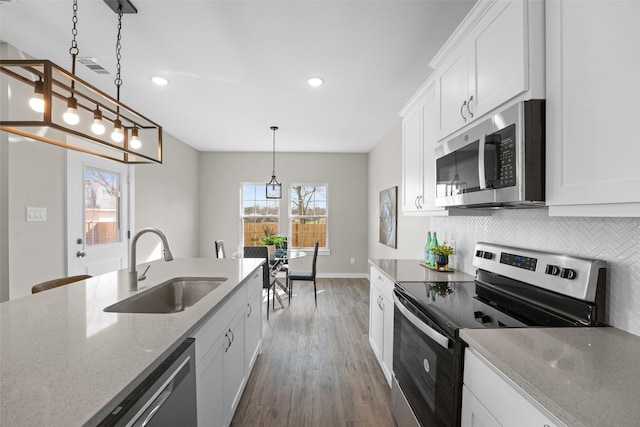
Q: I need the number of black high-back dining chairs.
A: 4